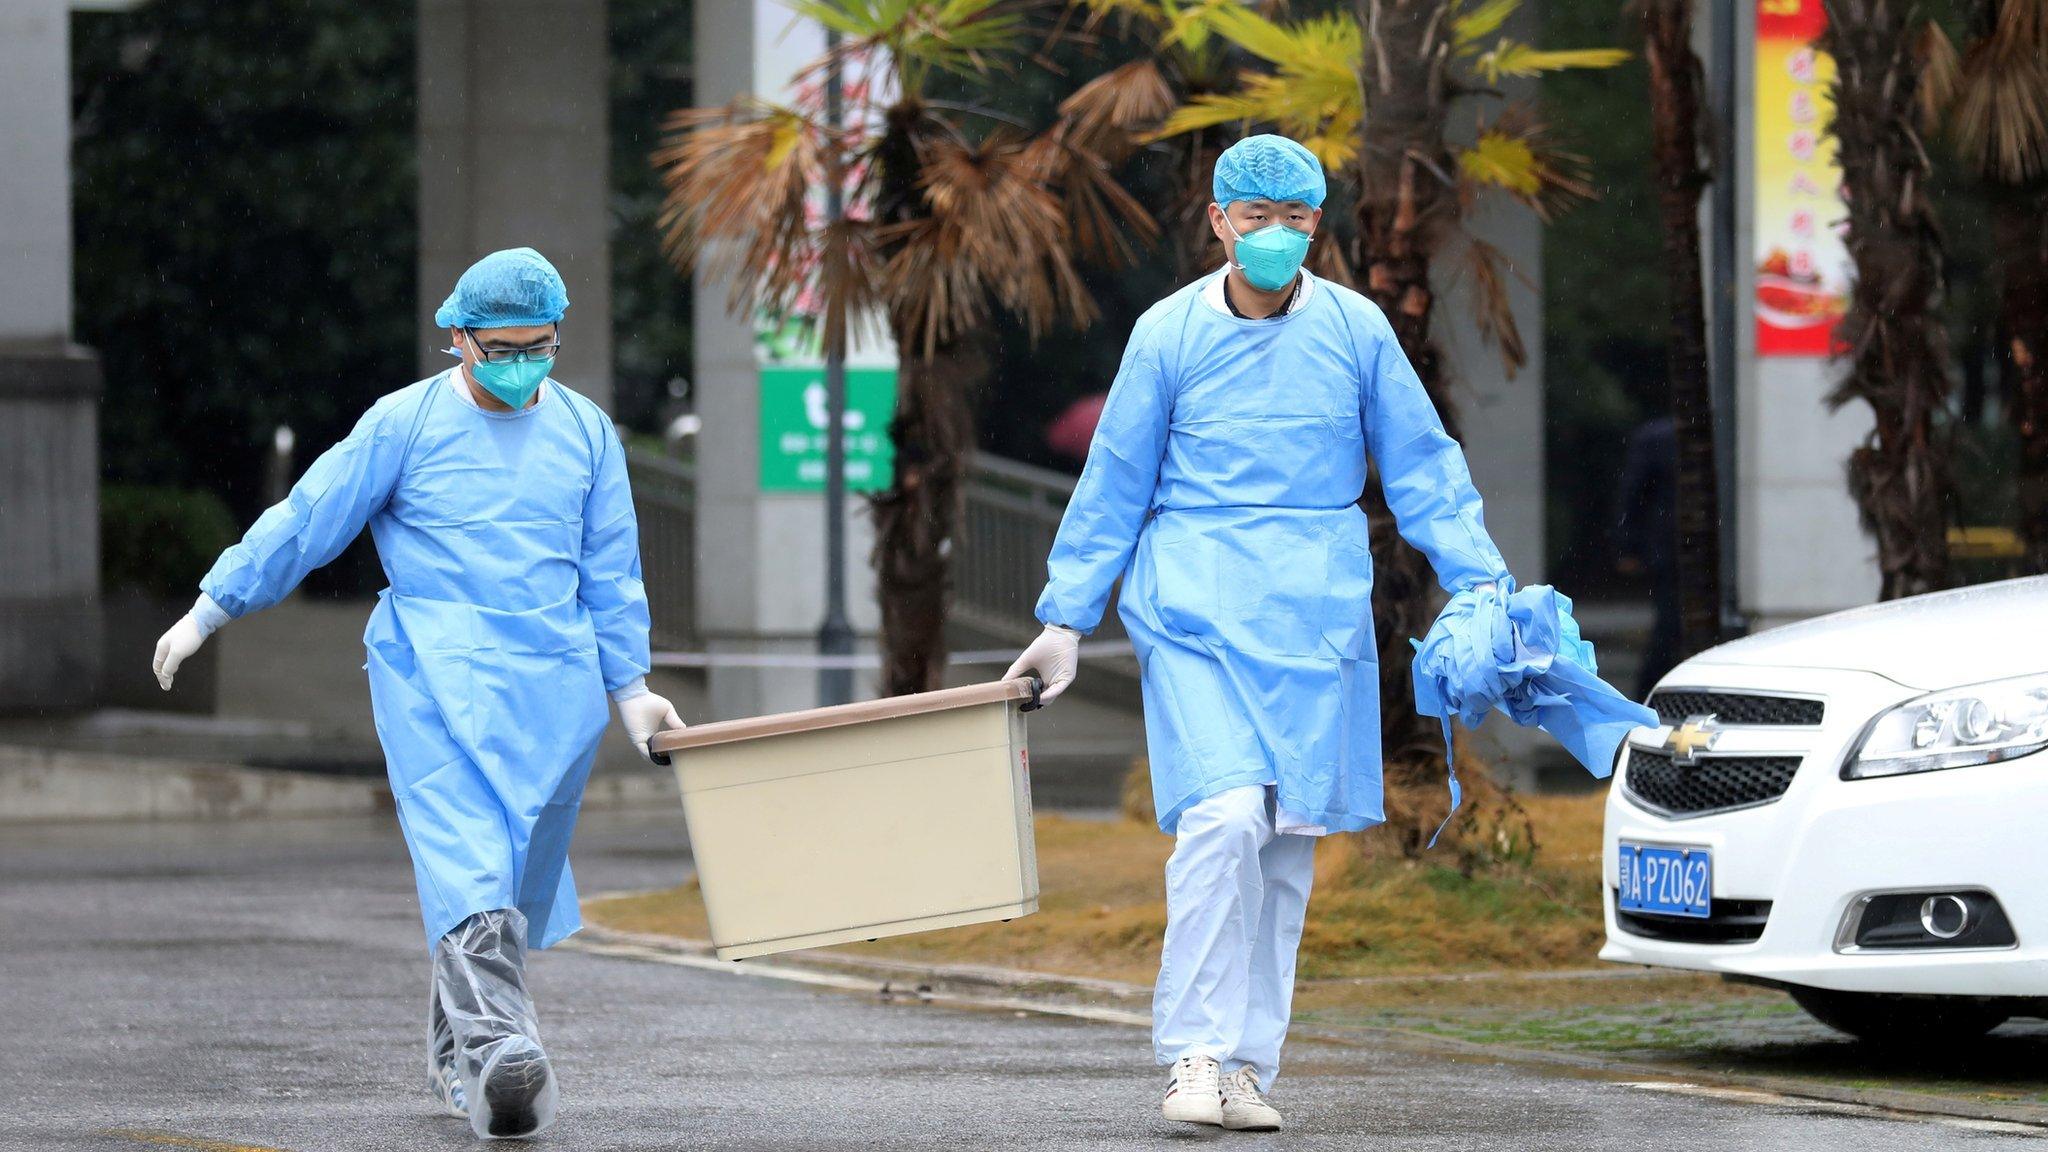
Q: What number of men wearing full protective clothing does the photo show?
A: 2